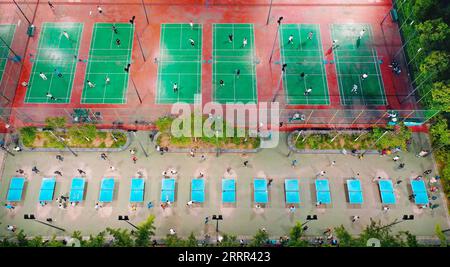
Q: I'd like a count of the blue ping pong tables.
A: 14